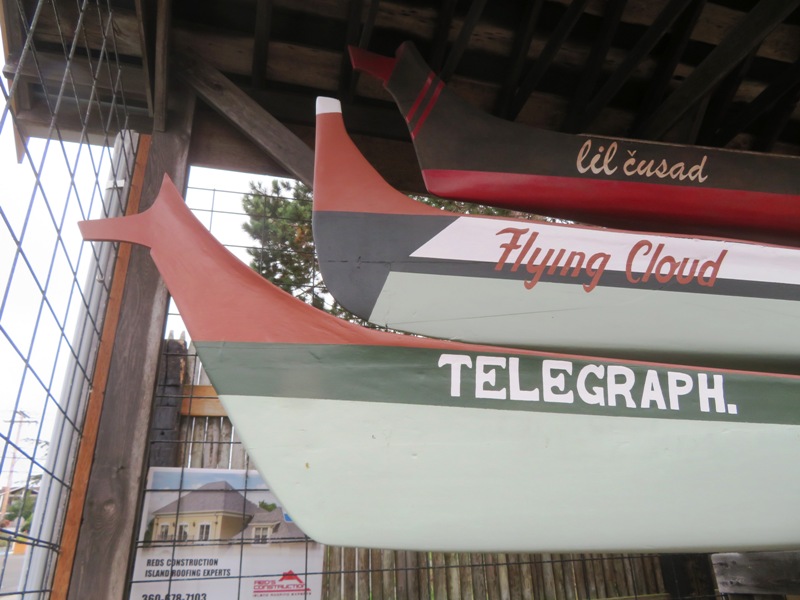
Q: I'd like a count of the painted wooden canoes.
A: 3